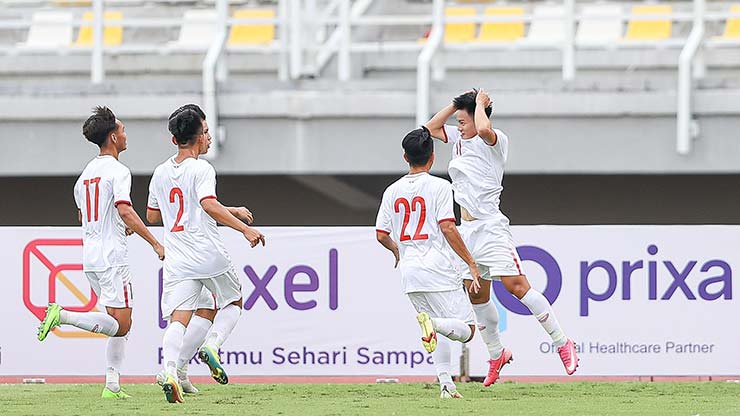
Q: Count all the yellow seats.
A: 6